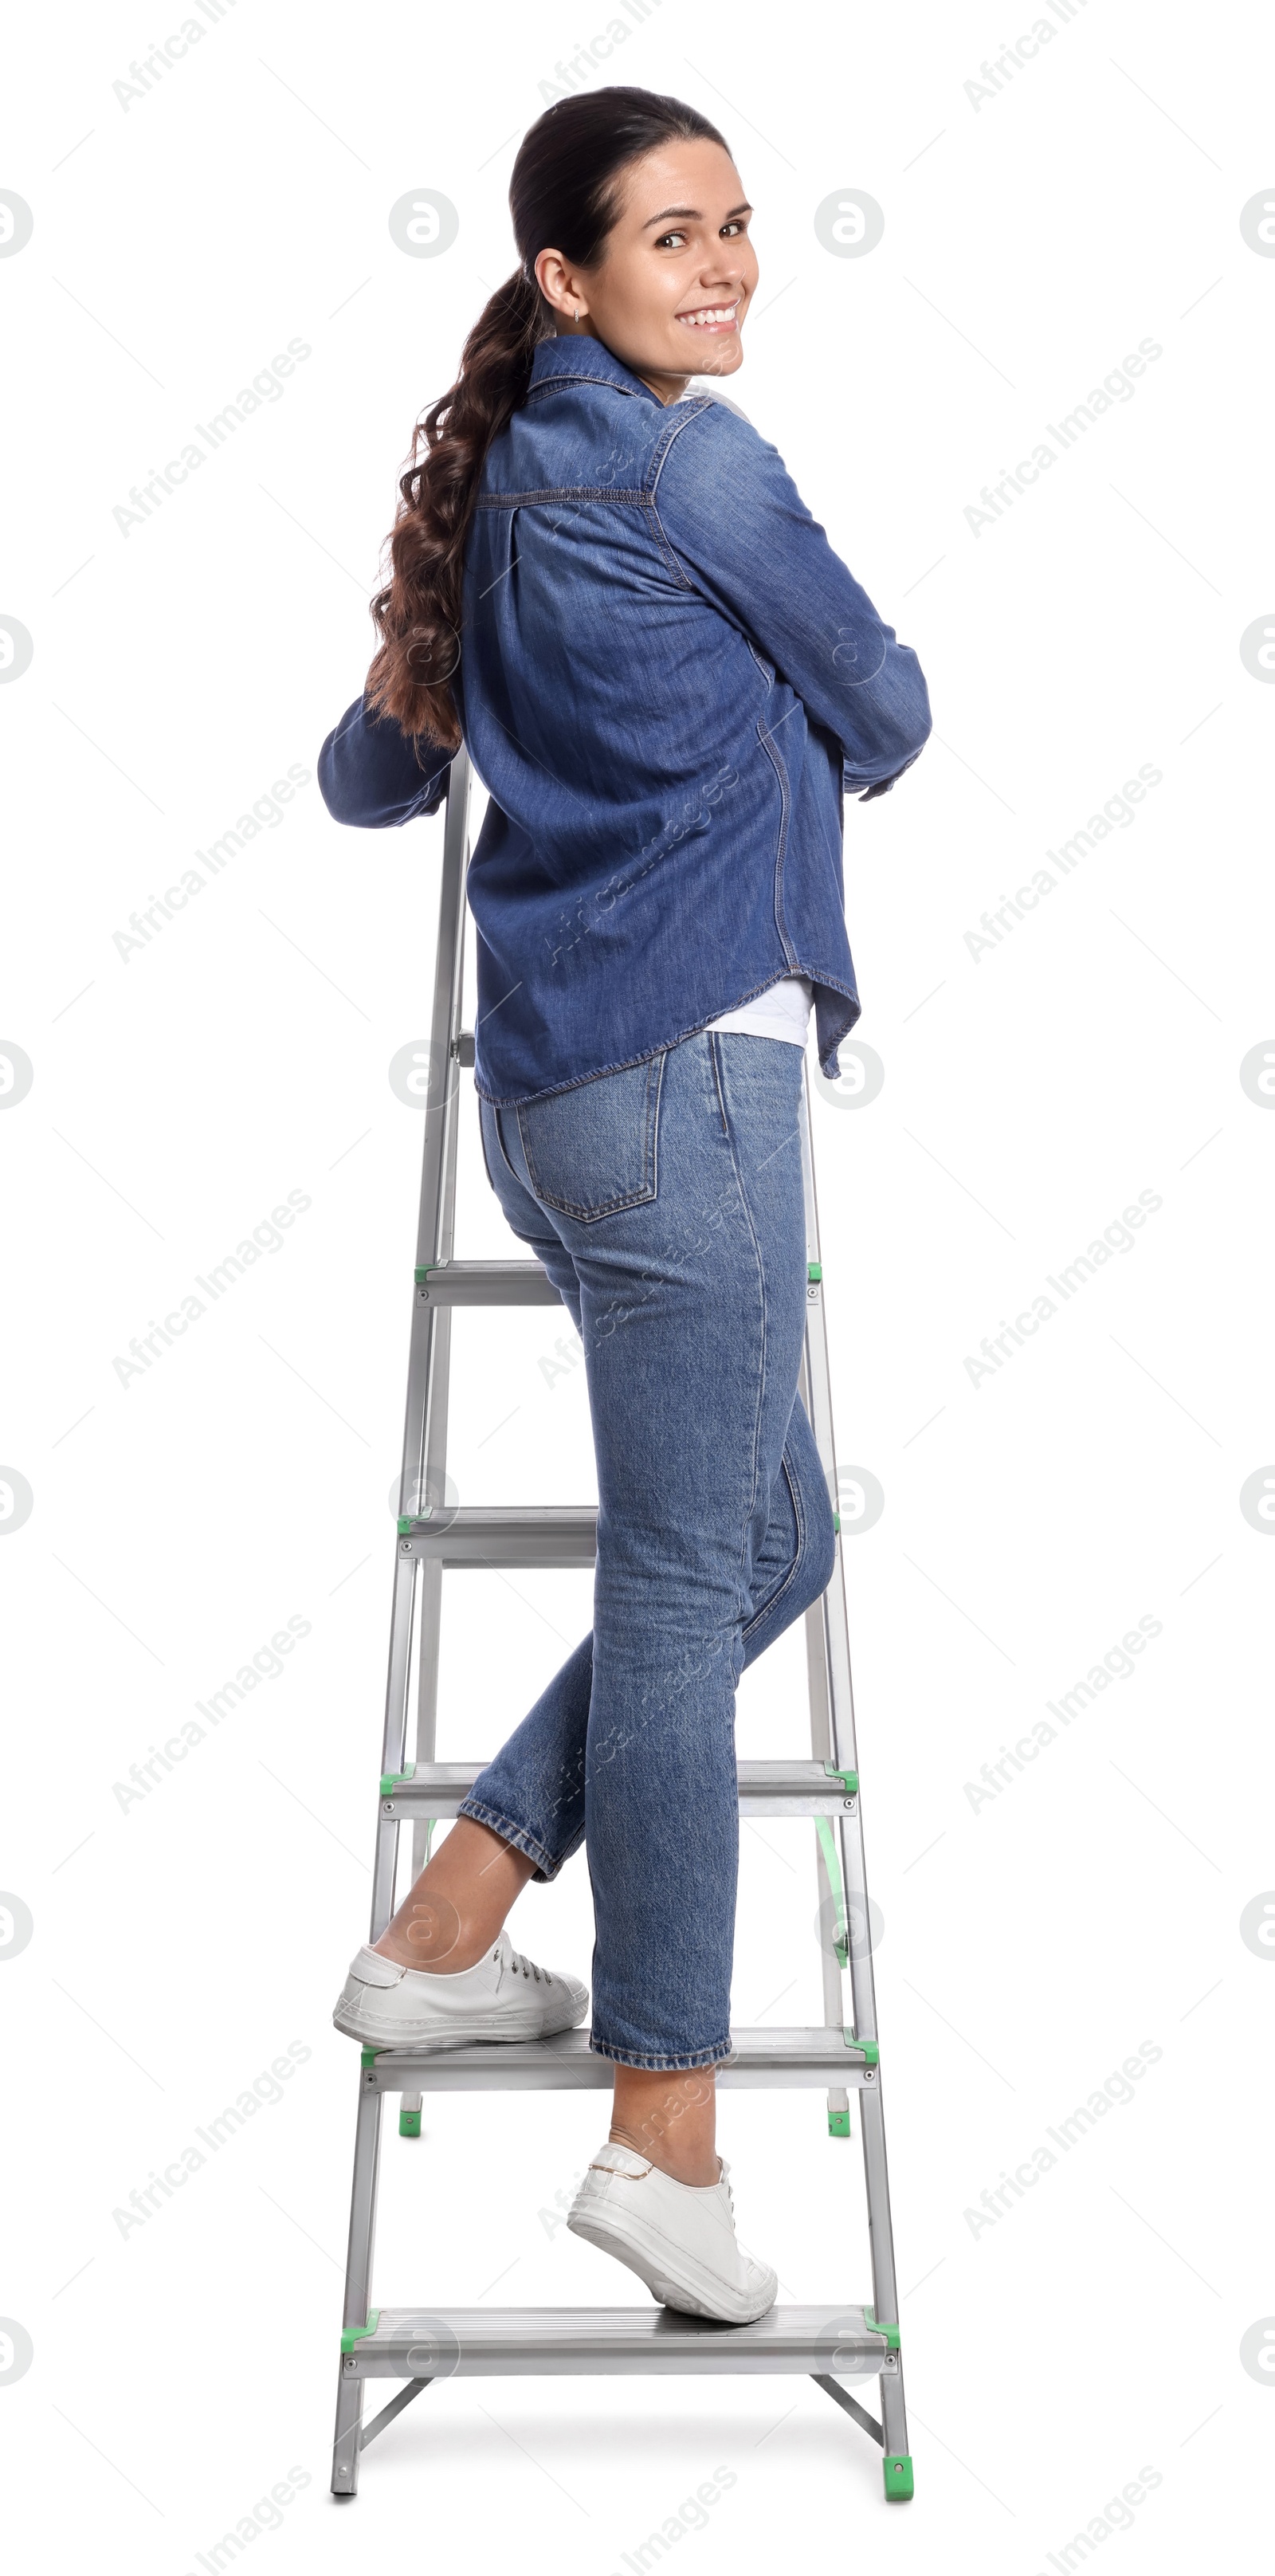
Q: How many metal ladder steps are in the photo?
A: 5